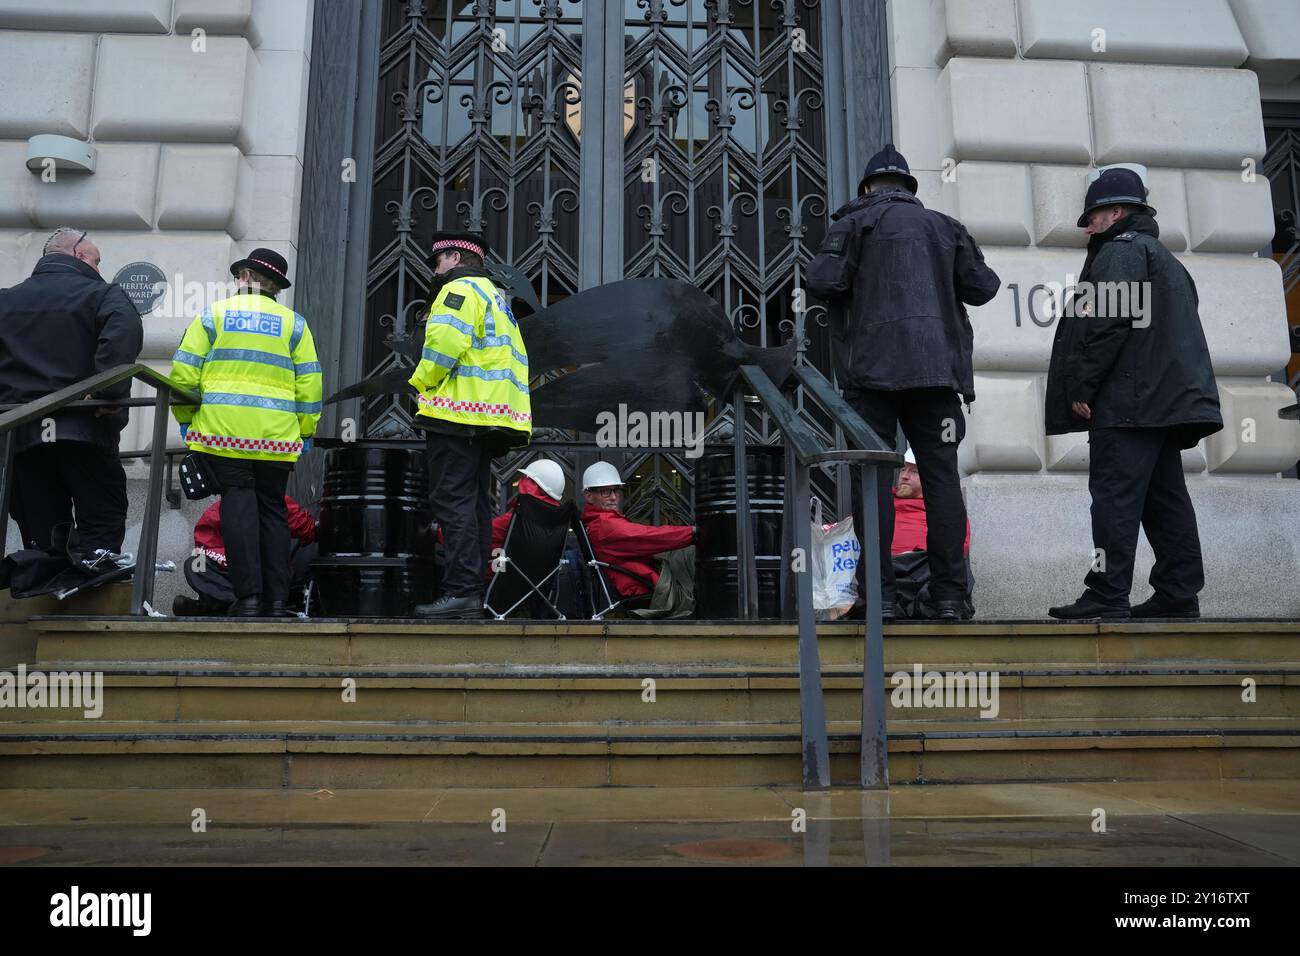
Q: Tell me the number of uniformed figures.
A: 4